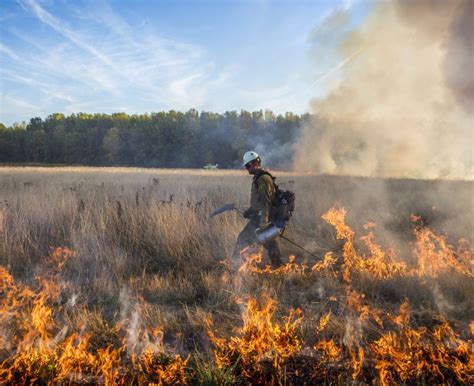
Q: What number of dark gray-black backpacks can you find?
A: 1